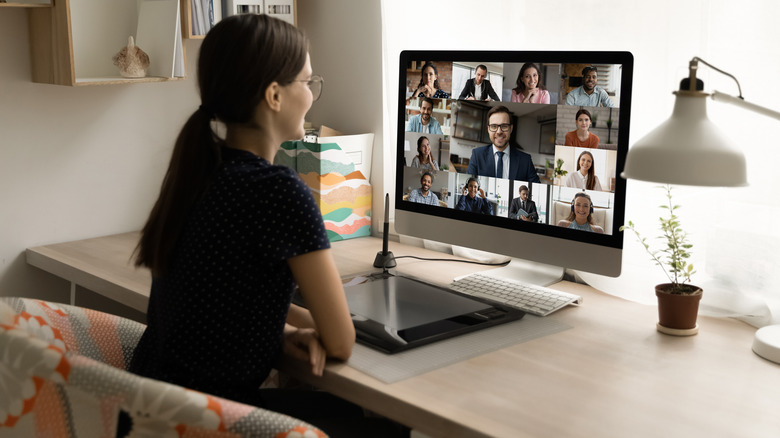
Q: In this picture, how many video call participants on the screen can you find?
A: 13